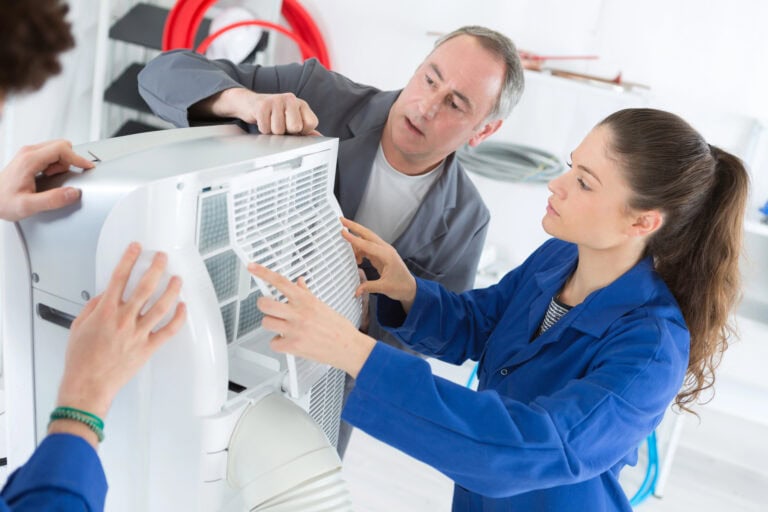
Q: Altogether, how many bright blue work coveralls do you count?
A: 2